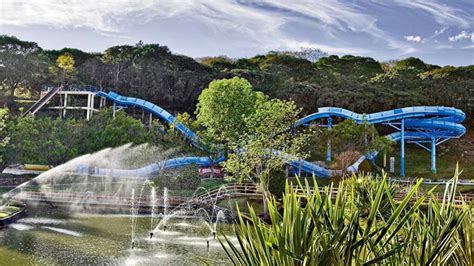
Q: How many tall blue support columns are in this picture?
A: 3